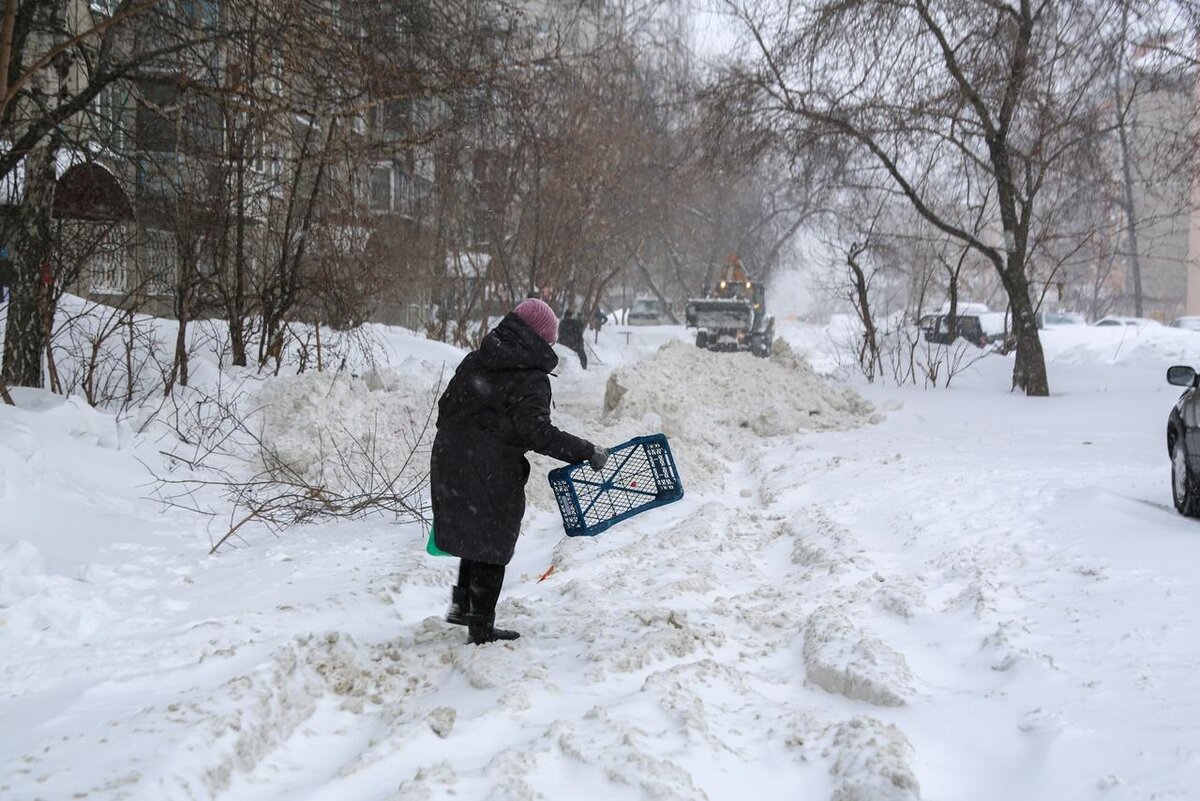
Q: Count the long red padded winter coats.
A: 0